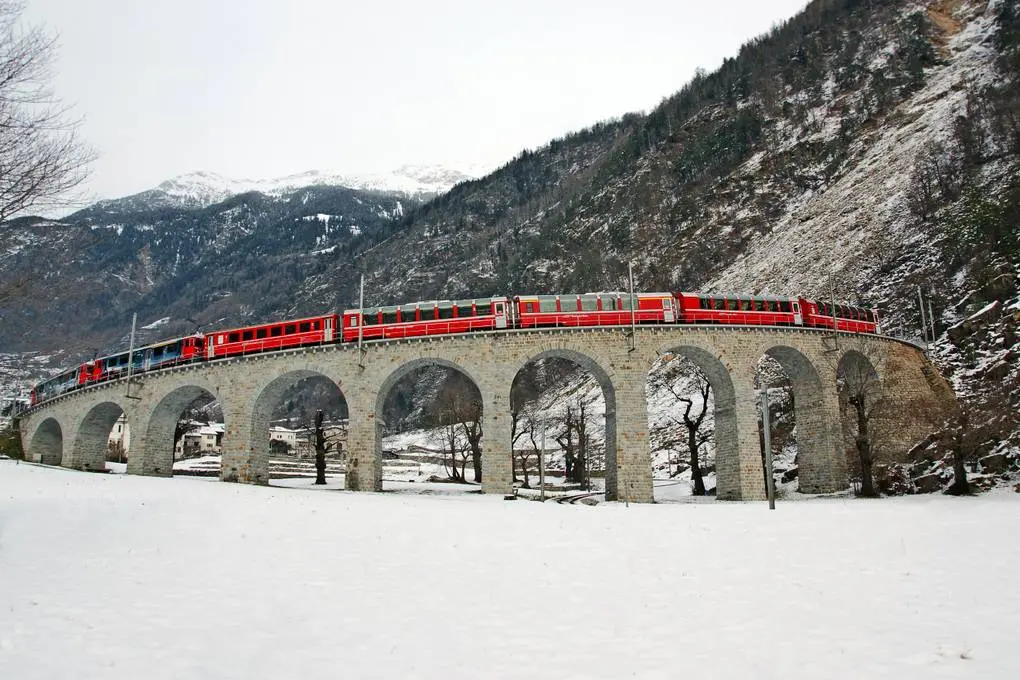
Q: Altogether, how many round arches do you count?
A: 9